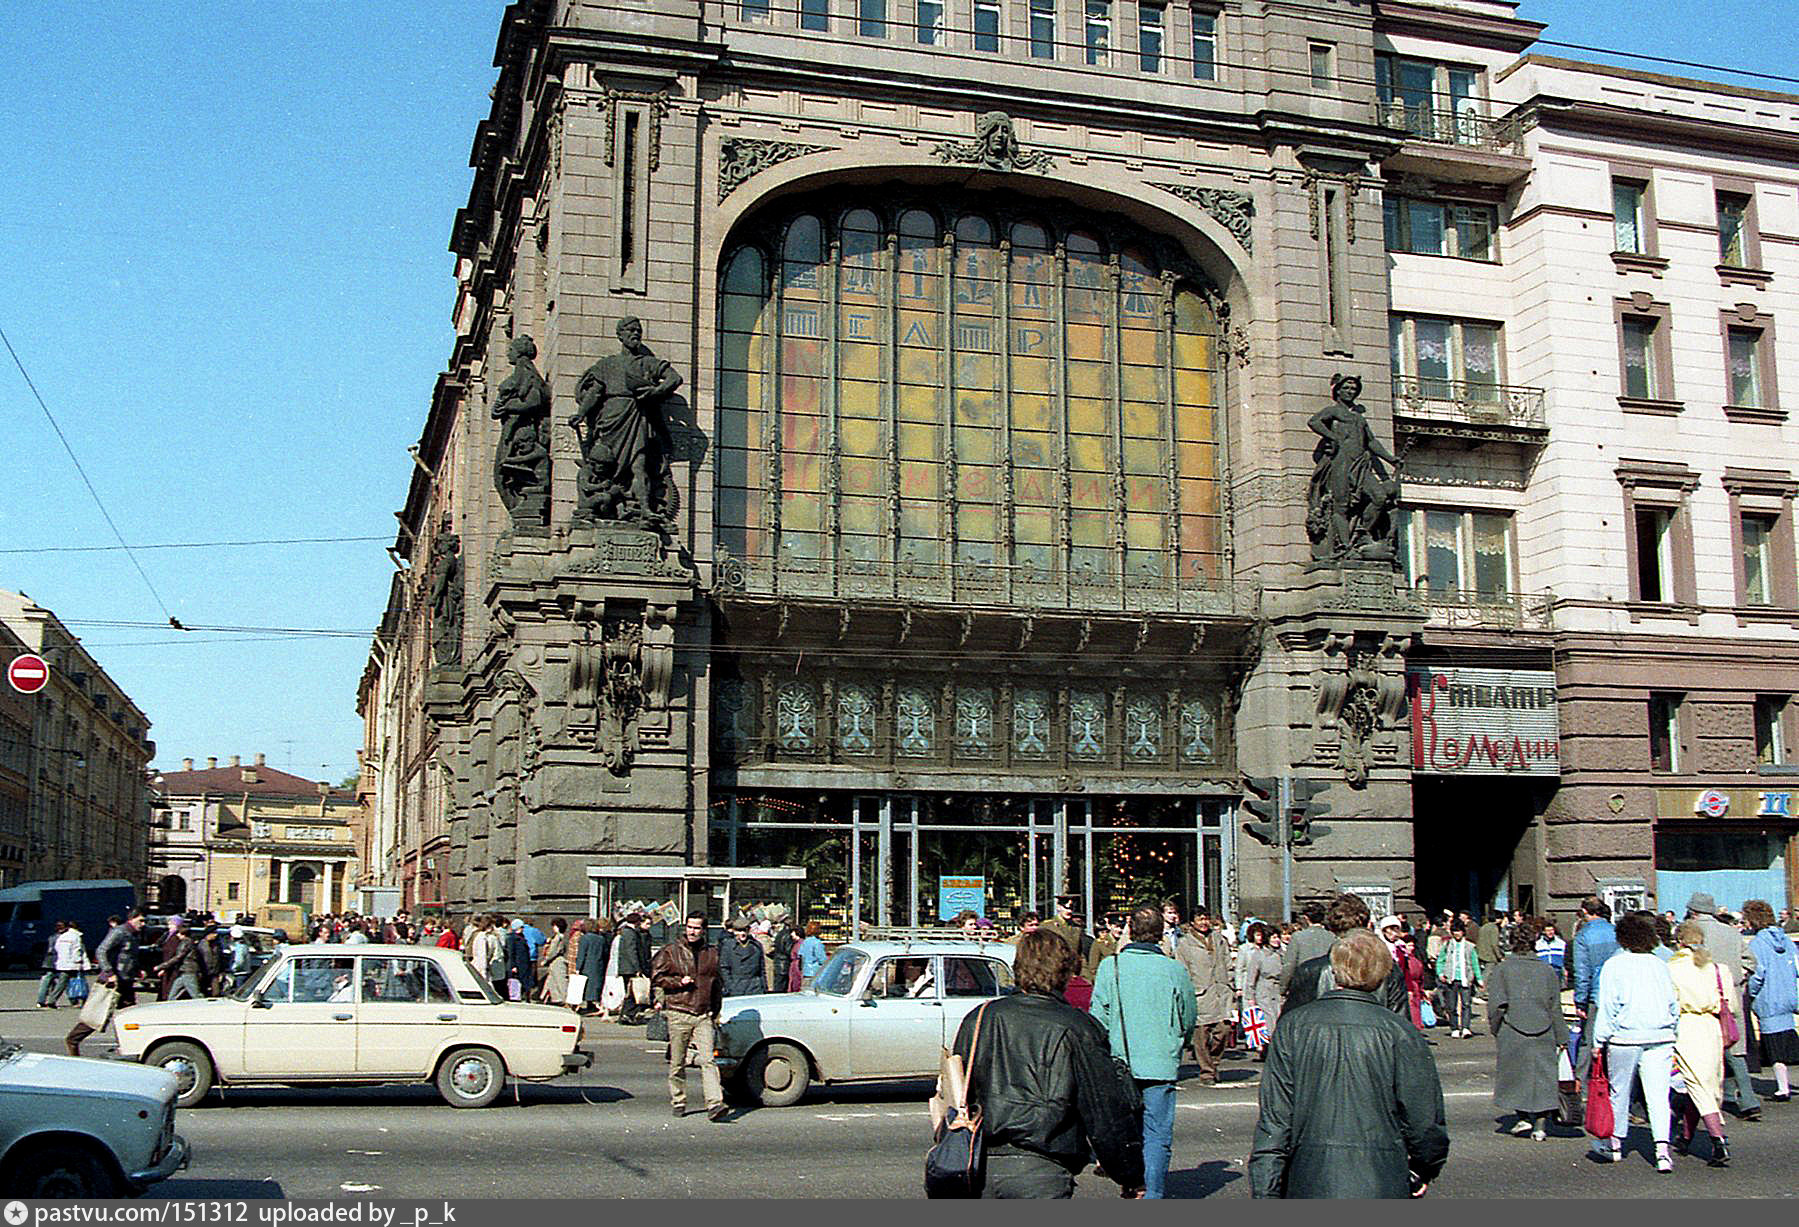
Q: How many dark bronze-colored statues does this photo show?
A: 4